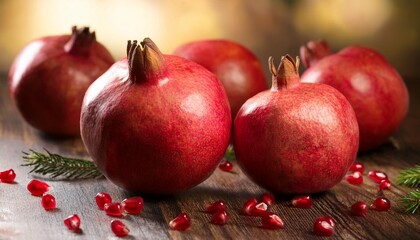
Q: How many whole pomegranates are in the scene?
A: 5